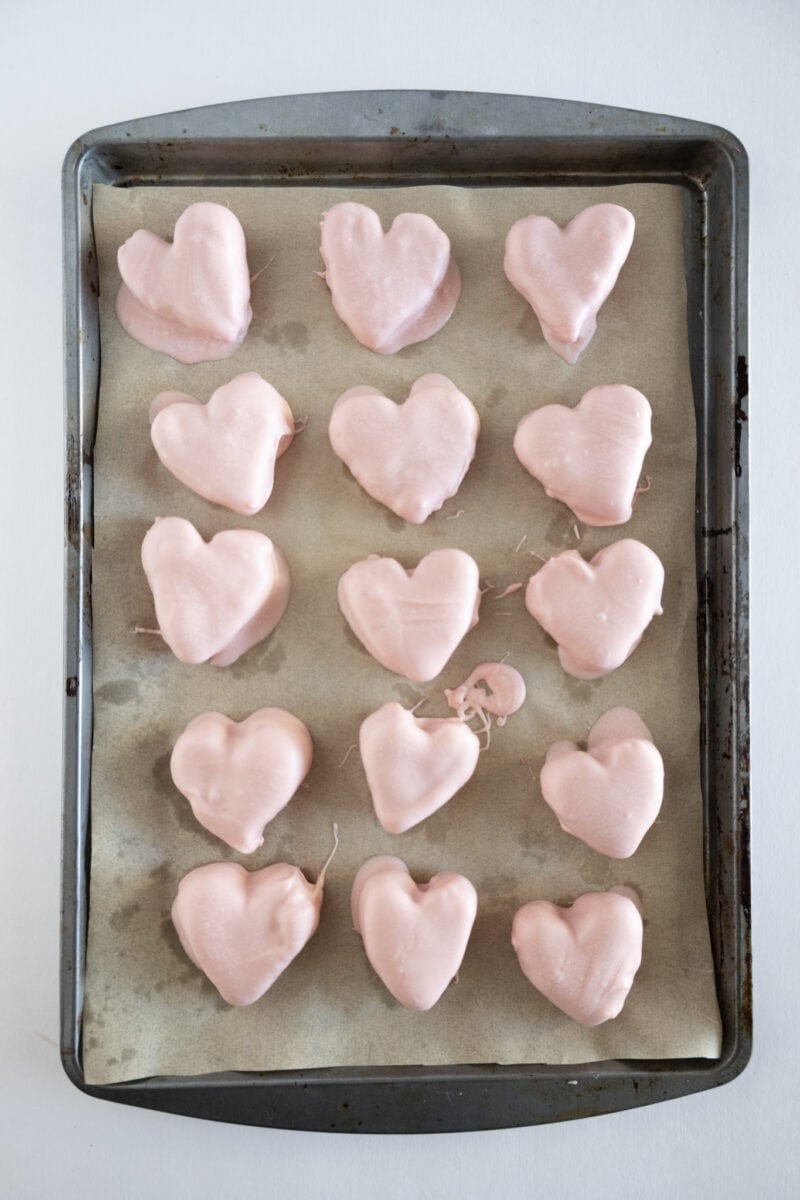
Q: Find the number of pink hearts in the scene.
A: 15